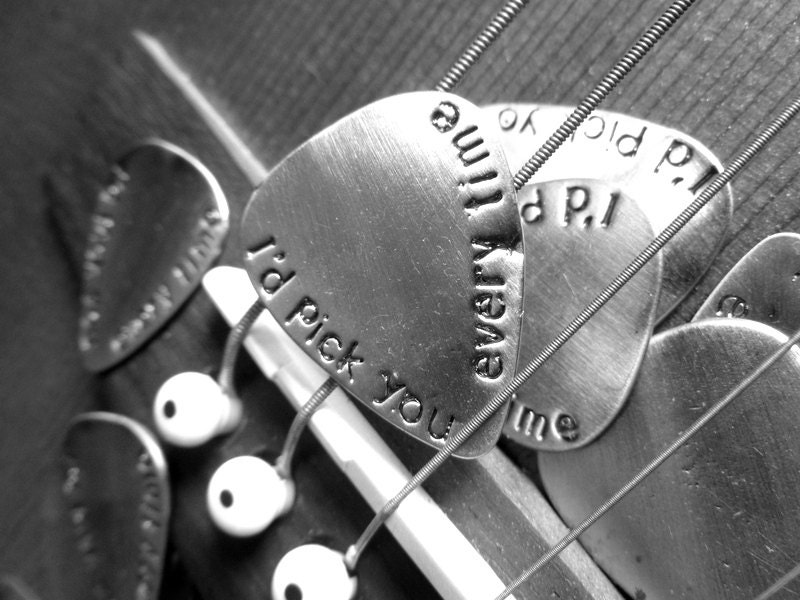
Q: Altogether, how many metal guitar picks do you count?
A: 7